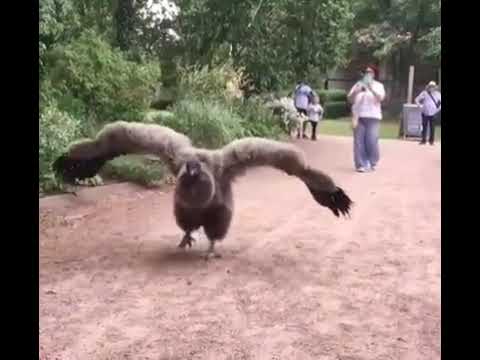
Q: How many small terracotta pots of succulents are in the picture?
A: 0